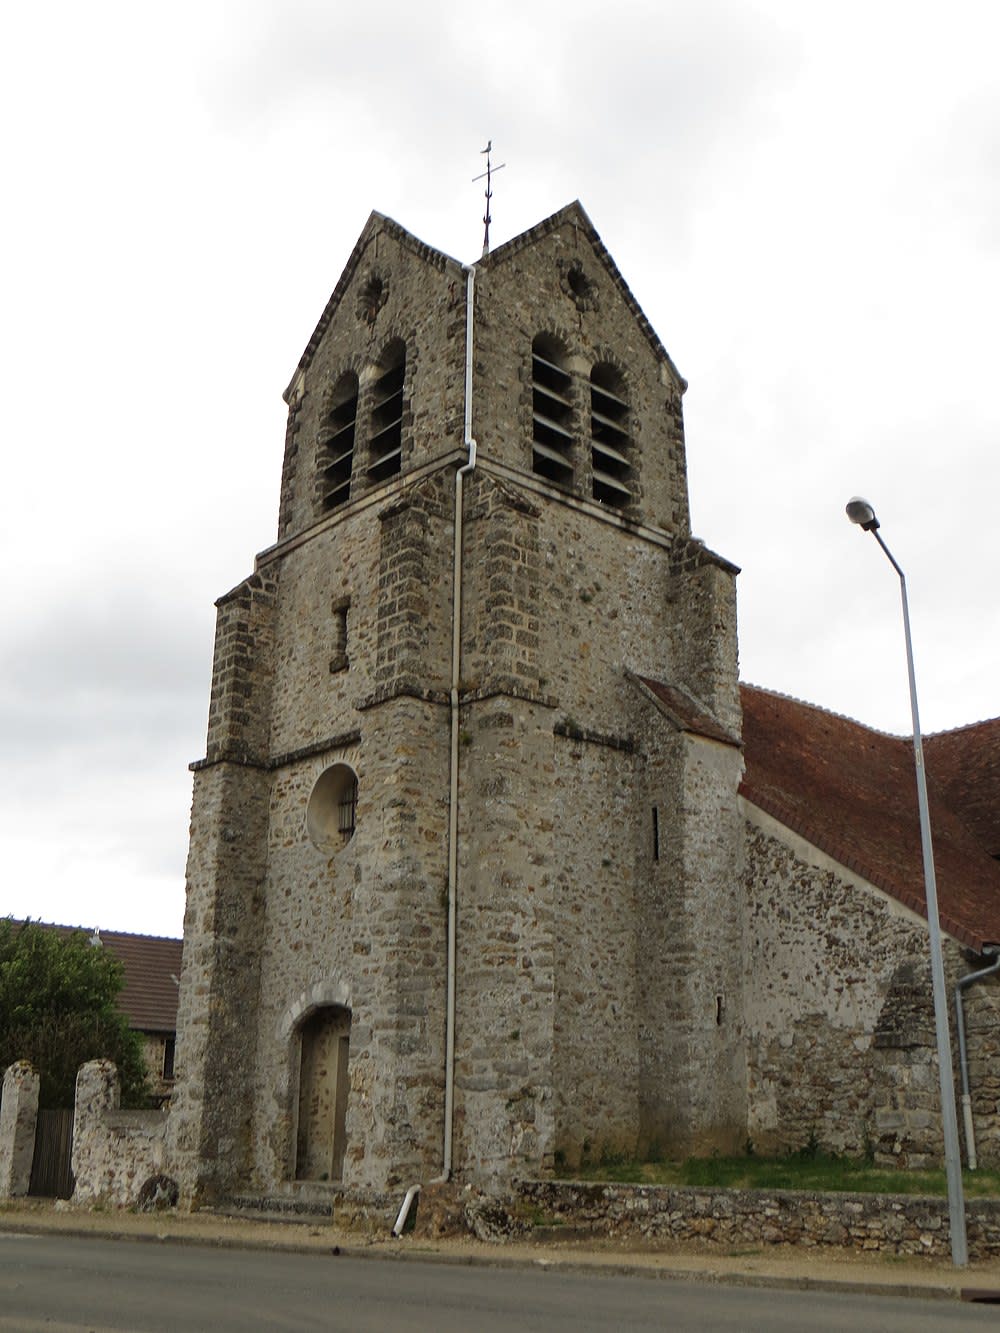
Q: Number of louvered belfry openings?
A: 4